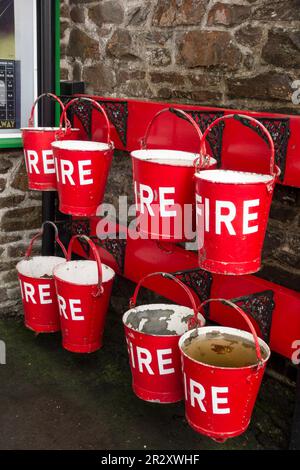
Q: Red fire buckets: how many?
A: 8